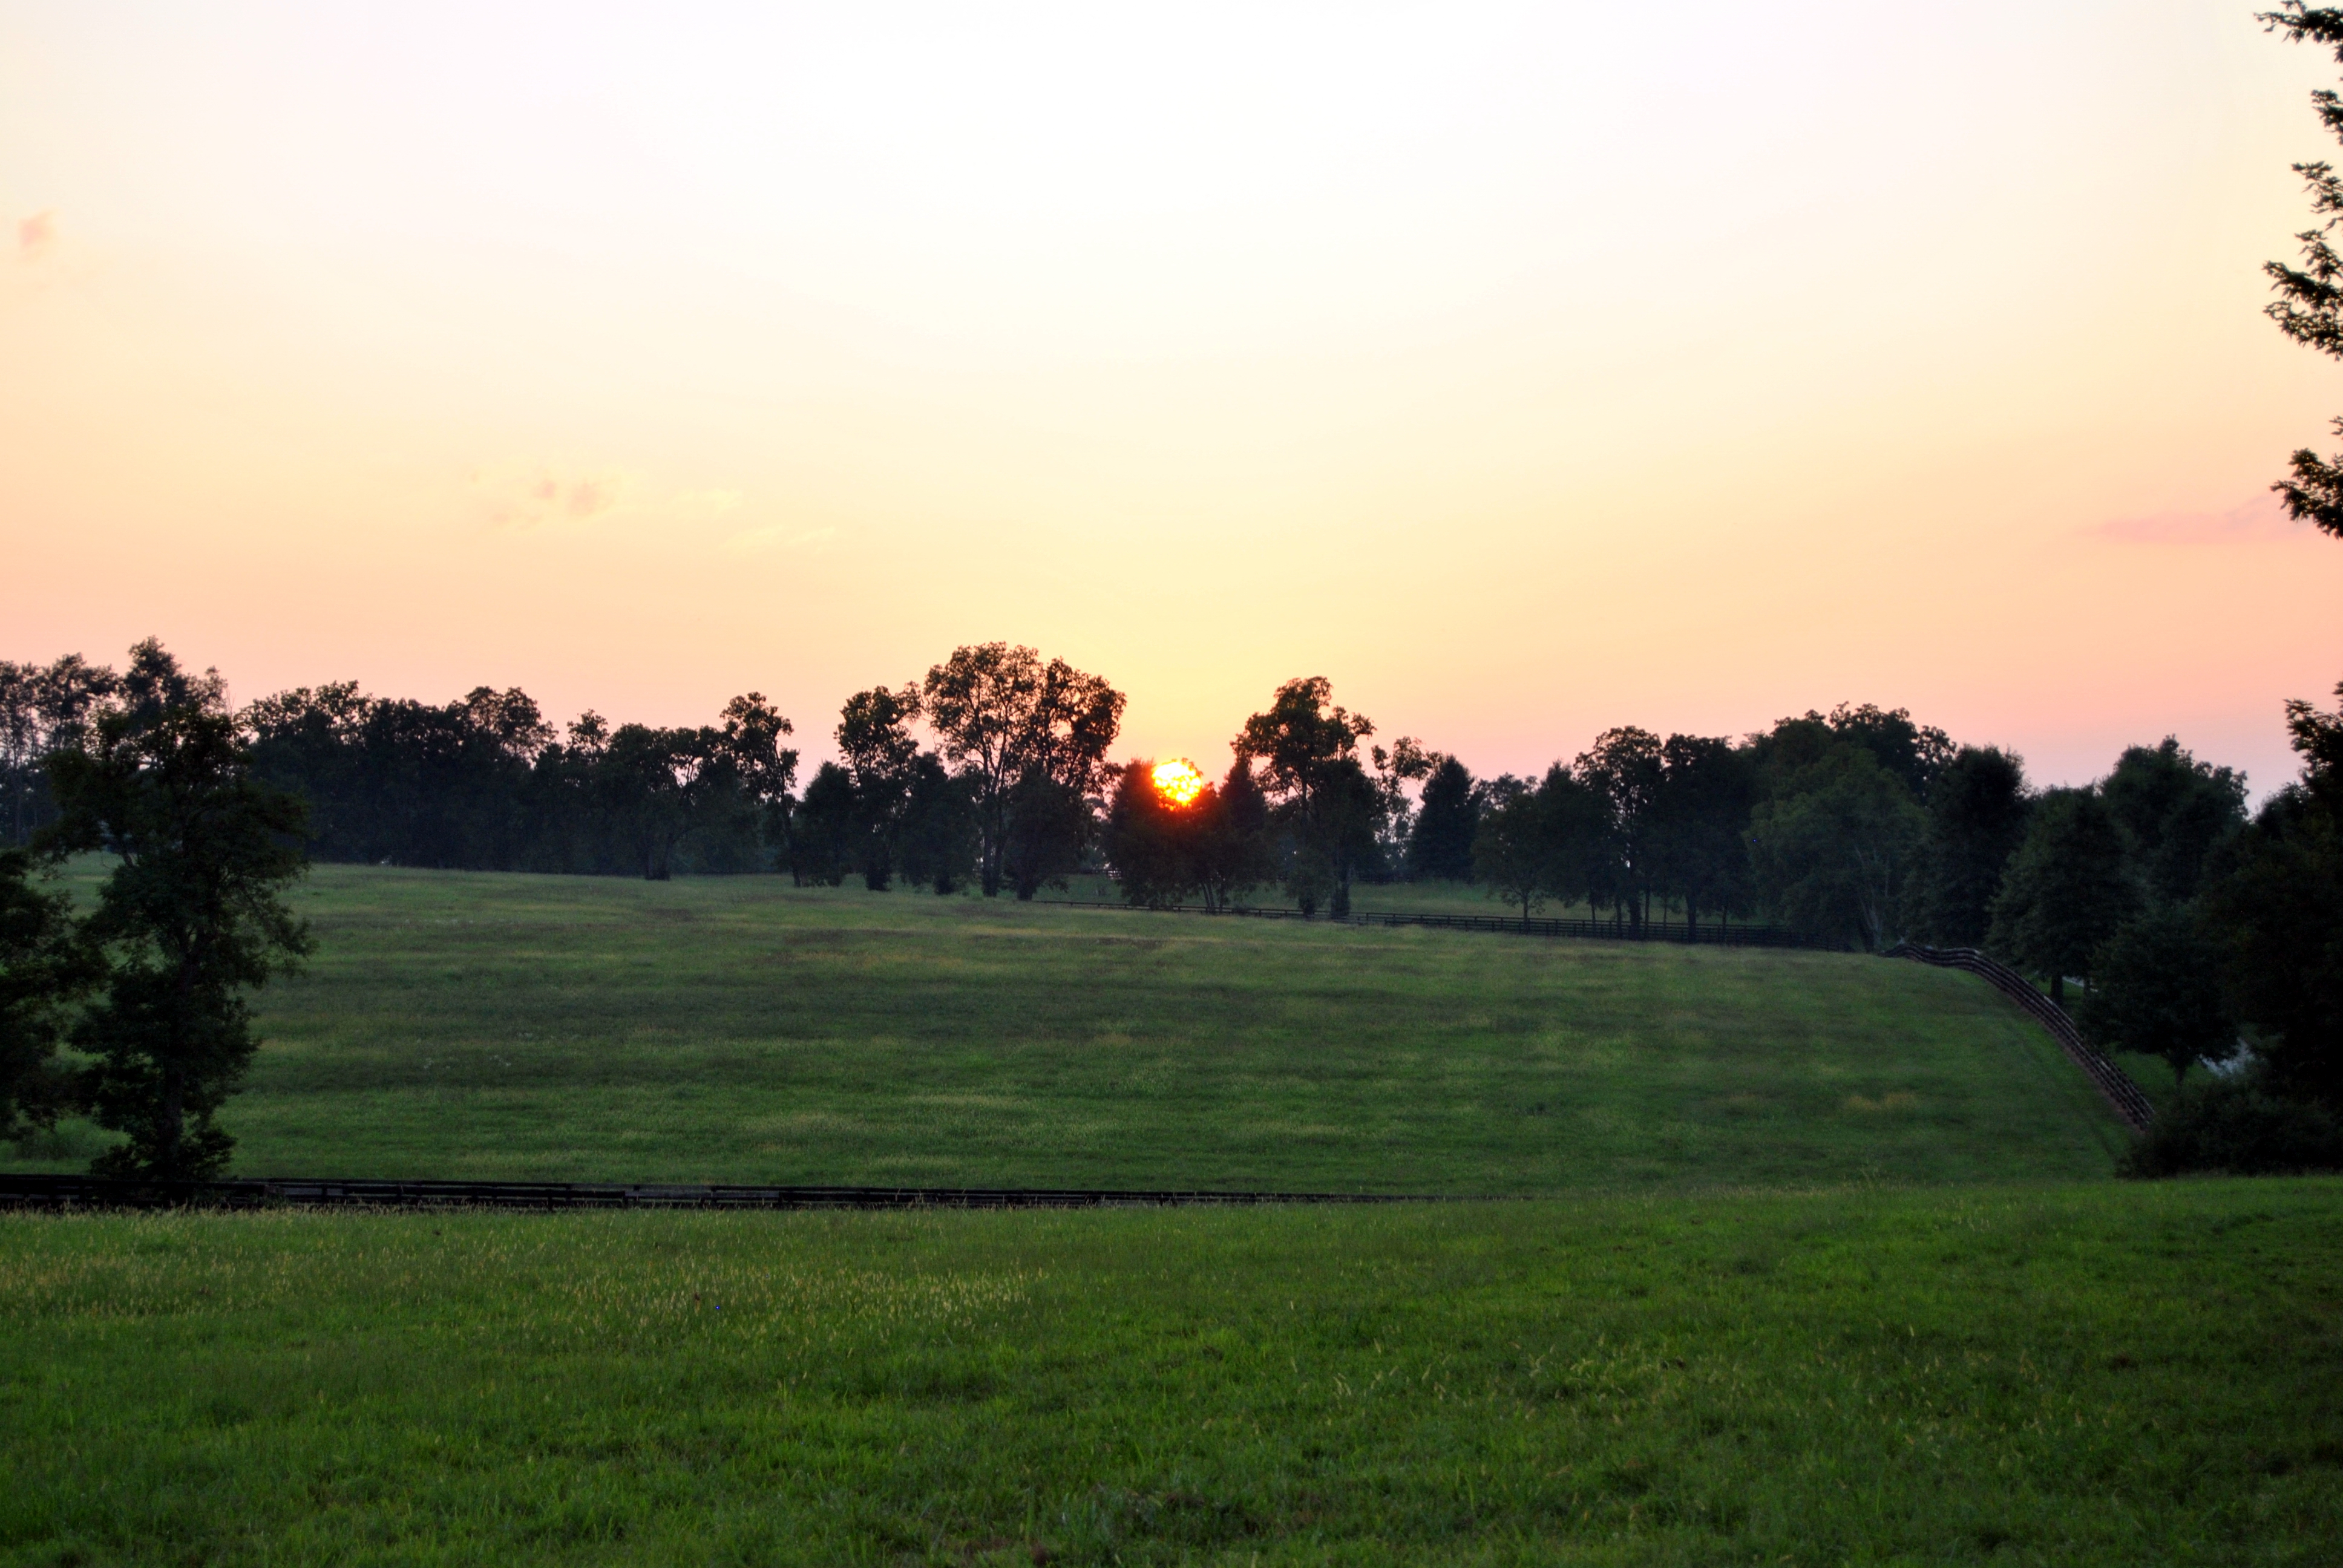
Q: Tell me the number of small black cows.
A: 0